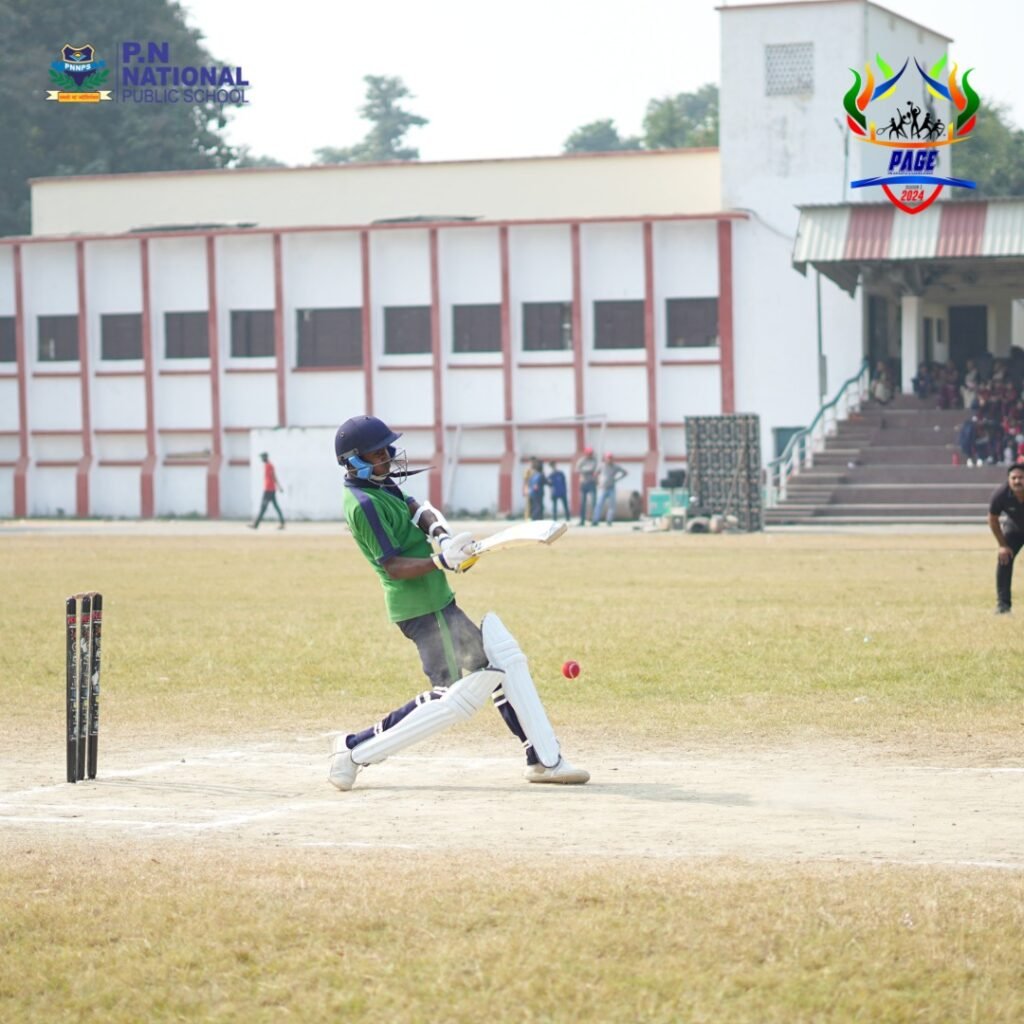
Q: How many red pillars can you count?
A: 11